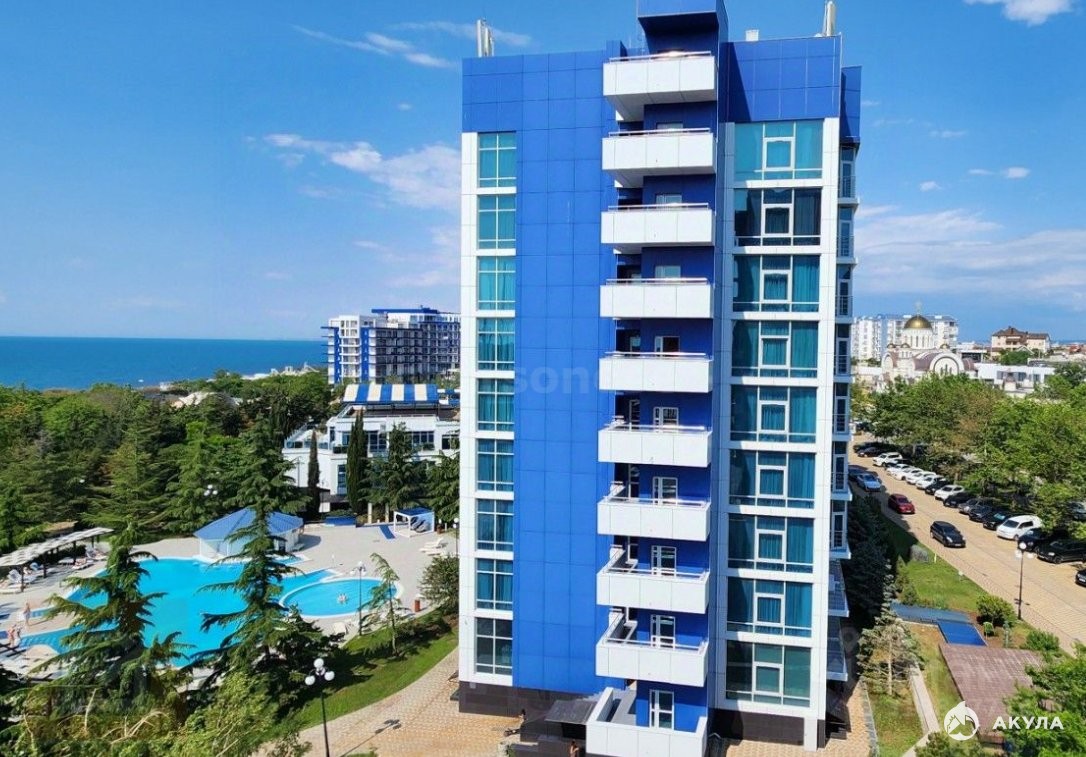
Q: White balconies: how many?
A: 10